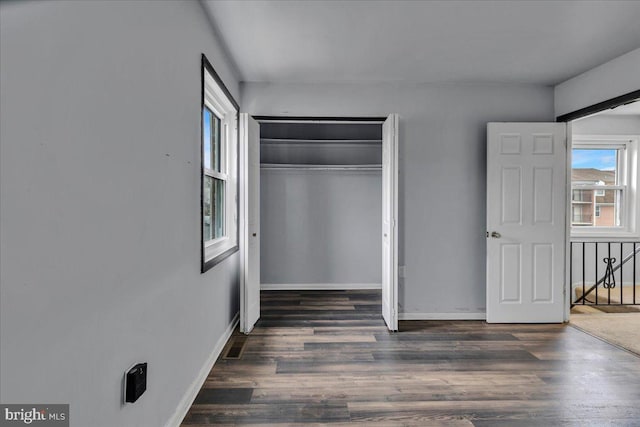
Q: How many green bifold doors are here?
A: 0